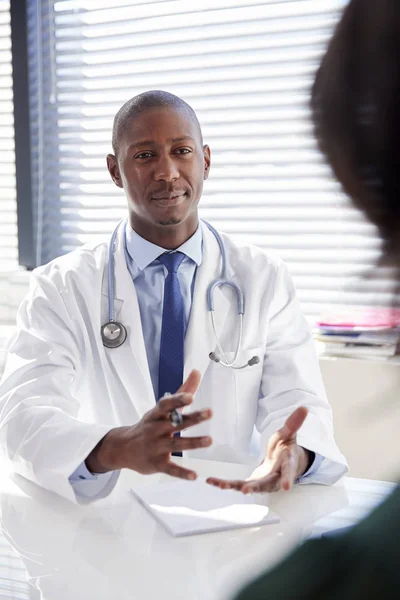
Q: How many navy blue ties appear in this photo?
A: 1